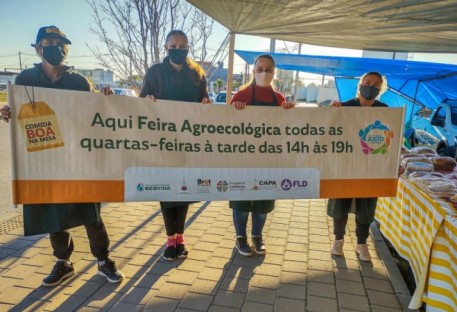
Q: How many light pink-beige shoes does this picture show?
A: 2